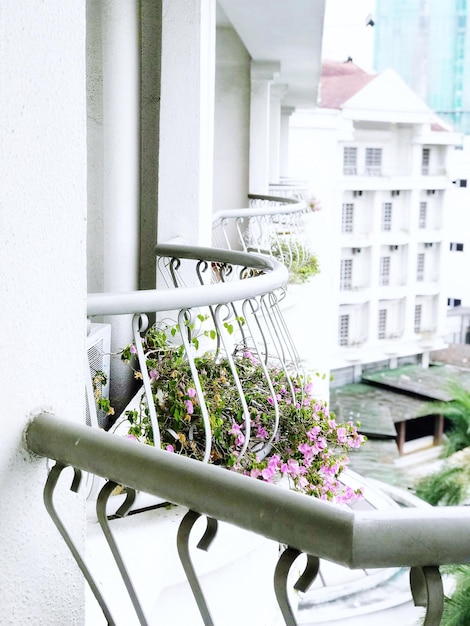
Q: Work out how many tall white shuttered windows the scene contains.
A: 12